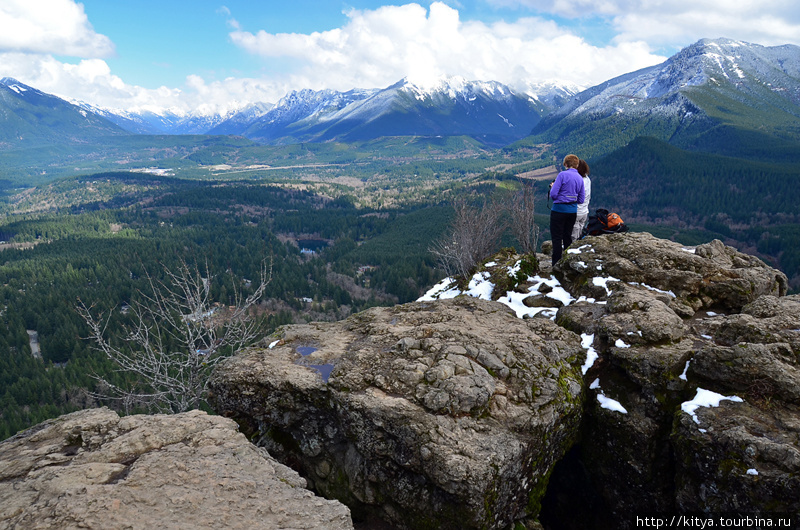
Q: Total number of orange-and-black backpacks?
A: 1